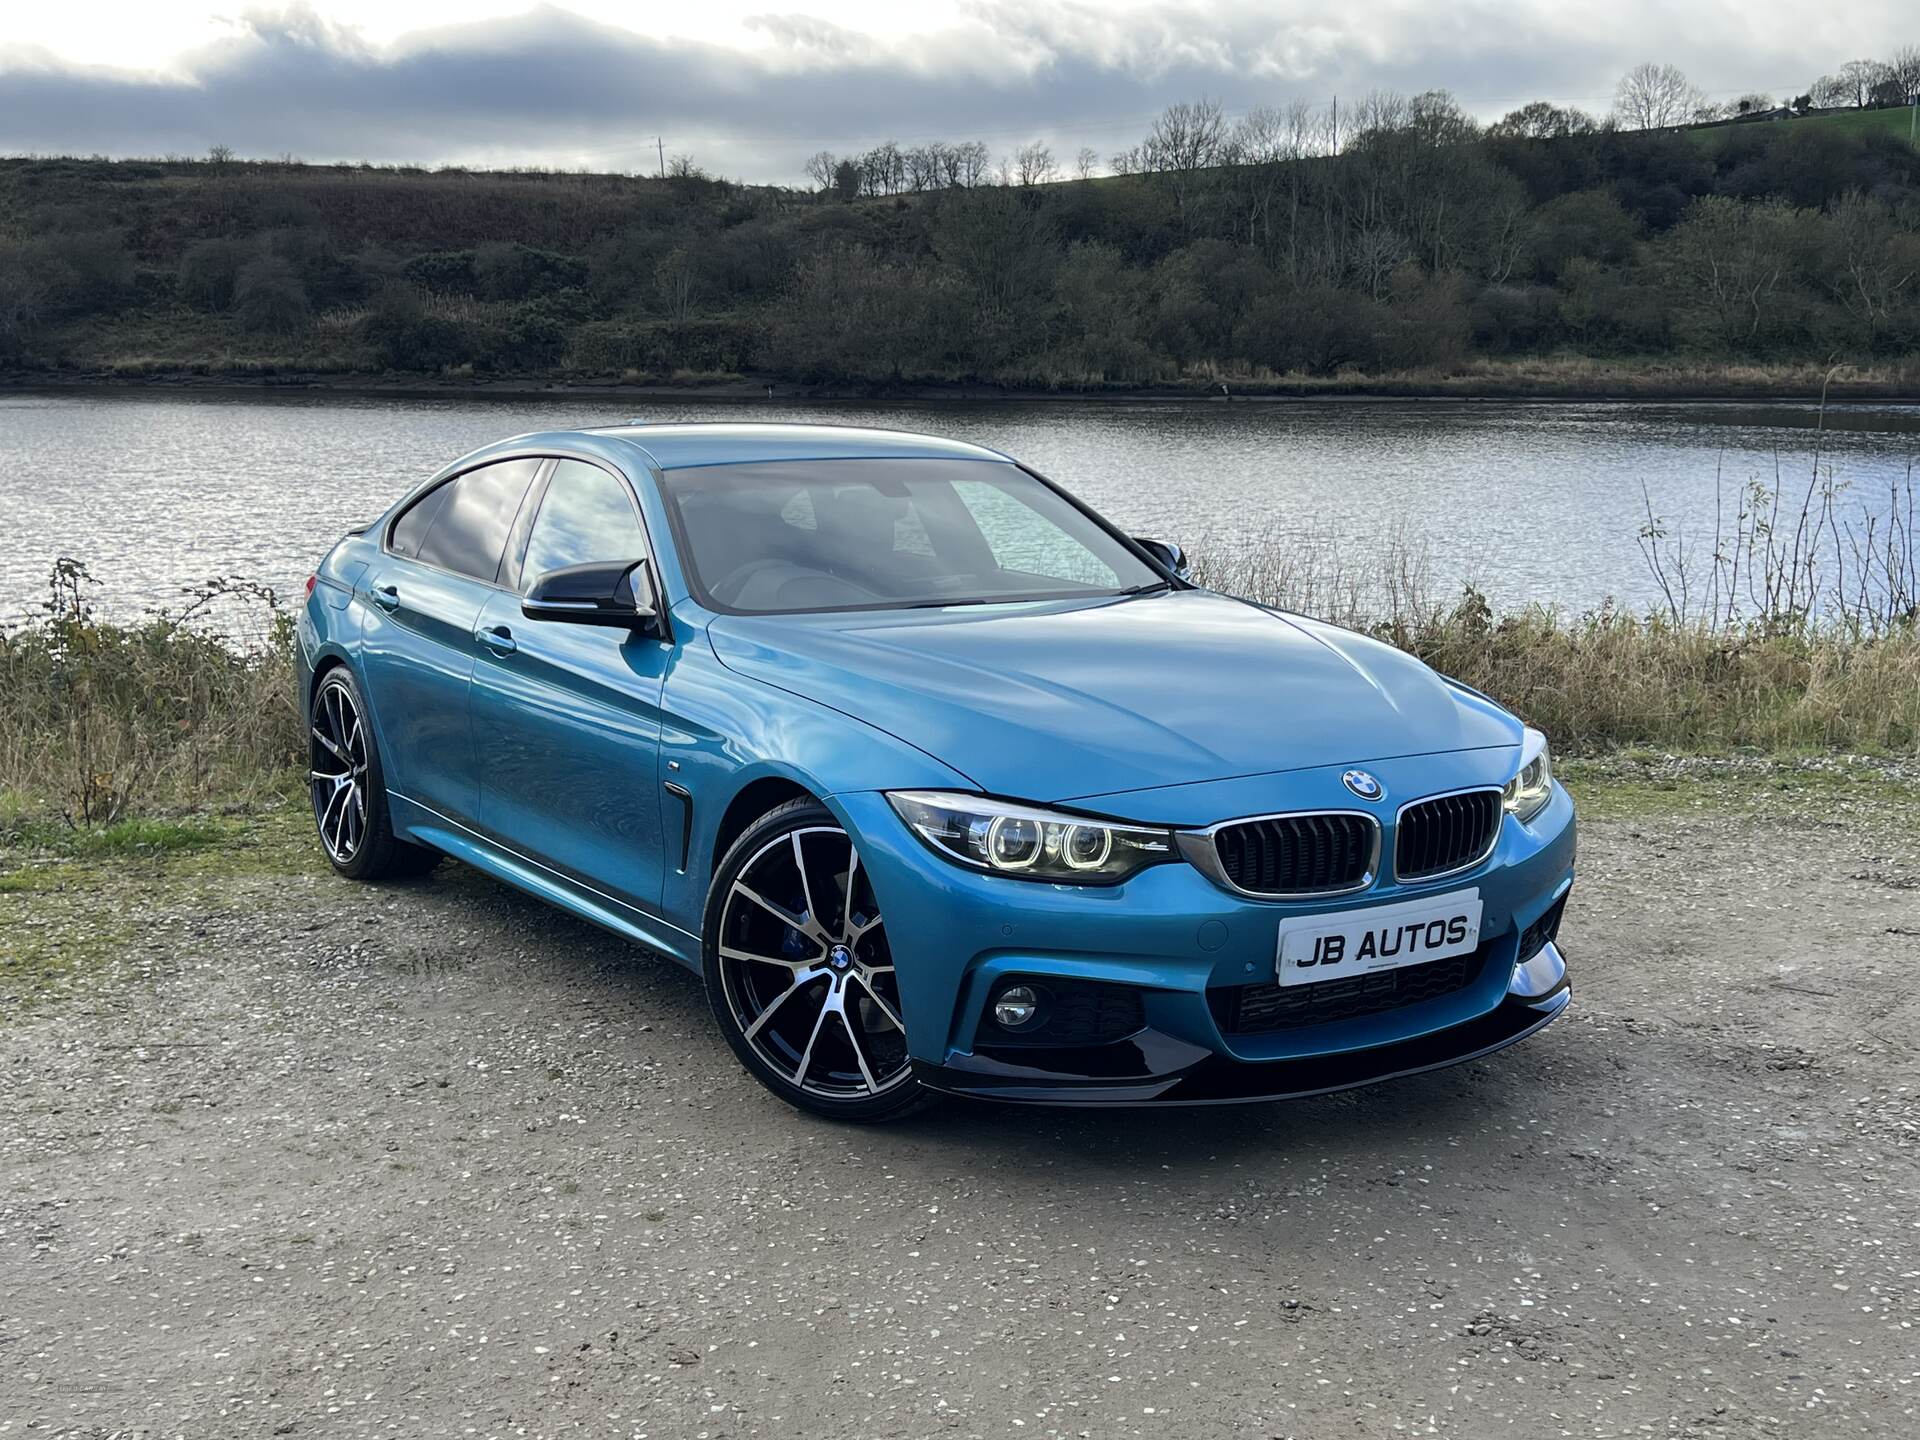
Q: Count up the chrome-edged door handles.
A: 2